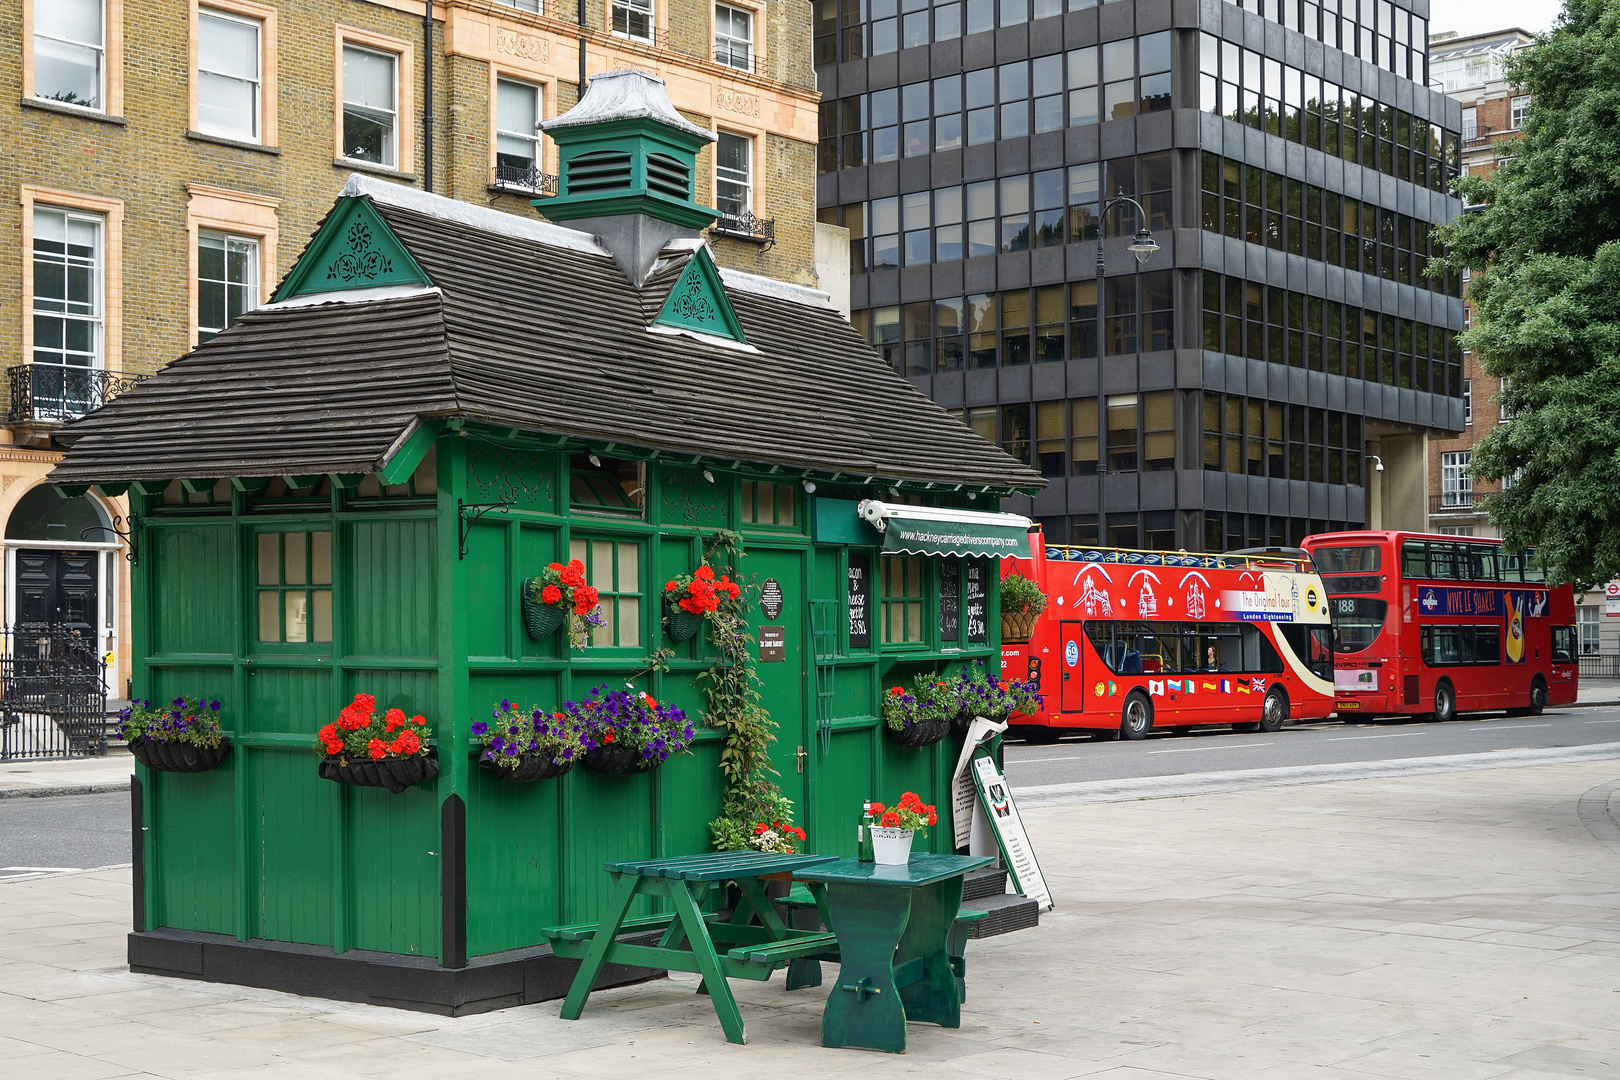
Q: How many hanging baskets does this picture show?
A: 9